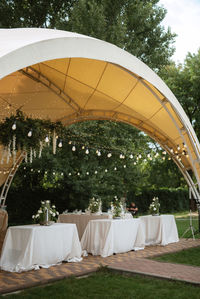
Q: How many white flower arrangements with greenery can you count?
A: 4